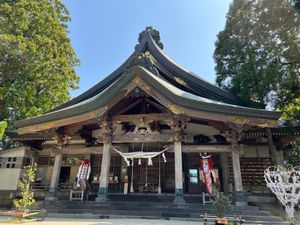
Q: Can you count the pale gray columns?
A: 4